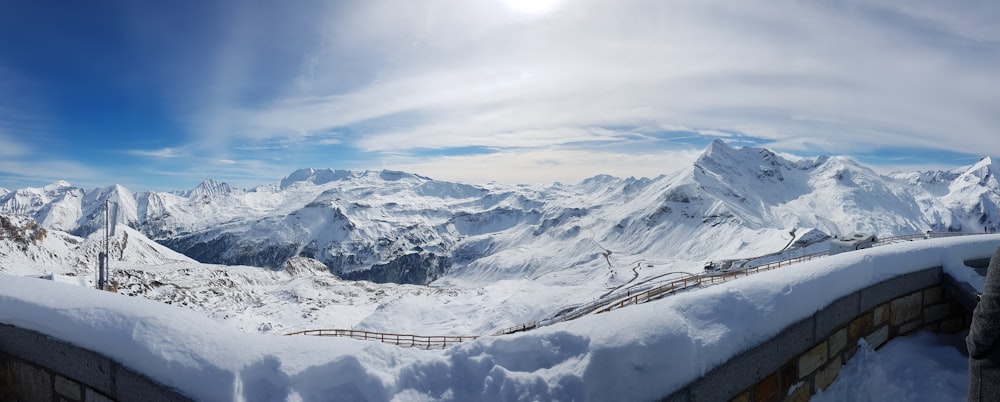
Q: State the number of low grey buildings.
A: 1